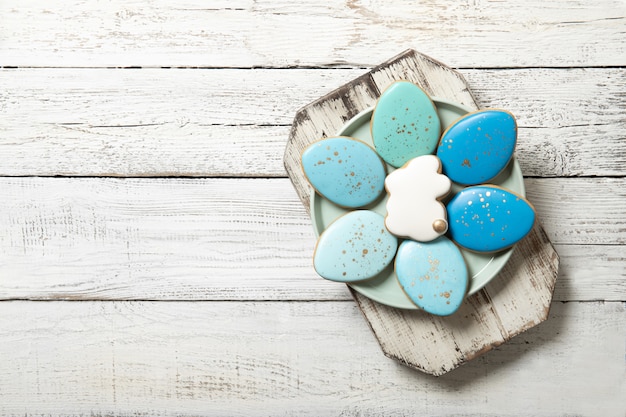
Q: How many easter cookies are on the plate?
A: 7